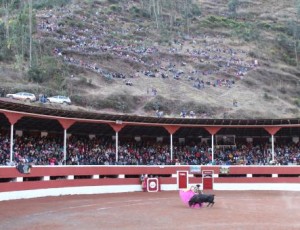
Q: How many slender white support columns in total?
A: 6